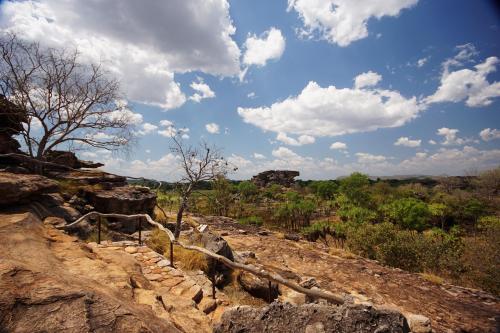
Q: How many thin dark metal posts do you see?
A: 5